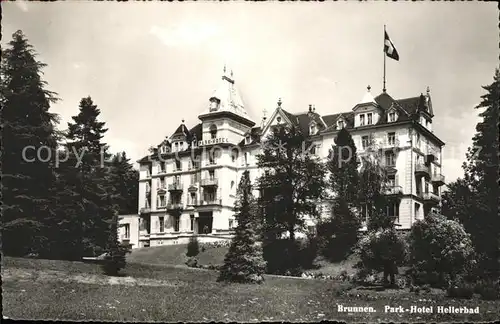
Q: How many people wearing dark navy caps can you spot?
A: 0